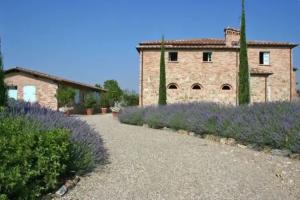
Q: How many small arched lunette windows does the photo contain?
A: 3